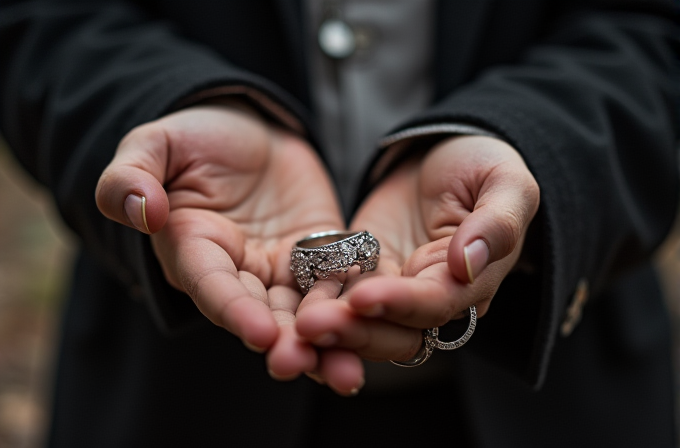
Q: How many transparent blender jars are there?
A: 0